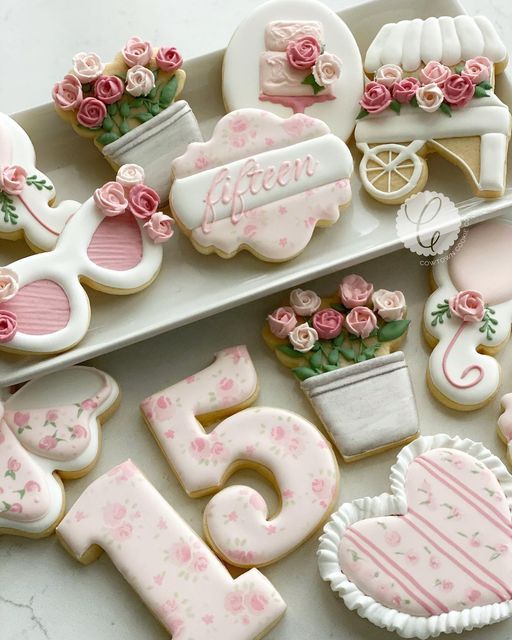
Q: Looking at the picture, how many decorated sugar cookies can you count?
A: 13